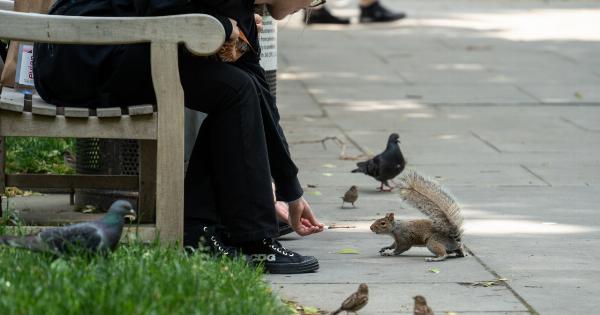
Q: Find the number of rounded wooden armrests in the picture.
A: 1